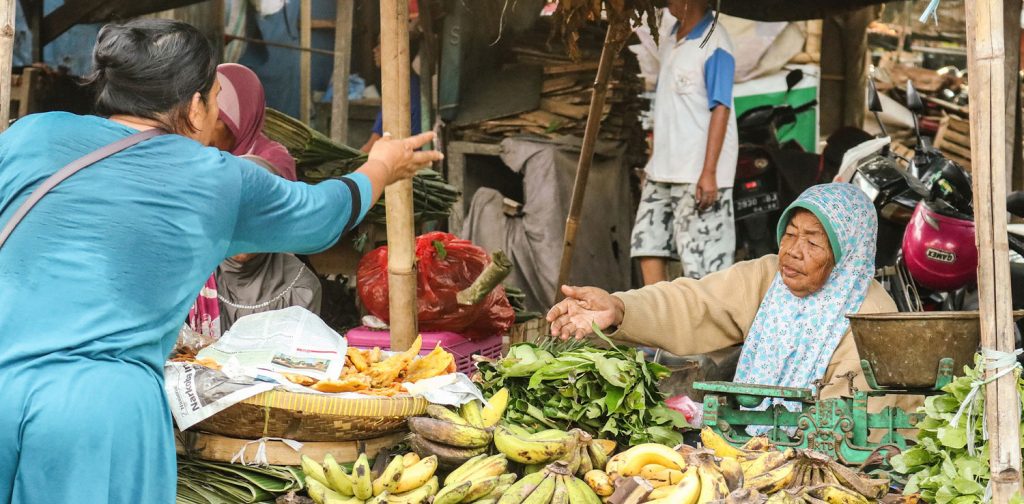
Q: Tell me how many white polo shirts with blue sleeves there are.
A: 1